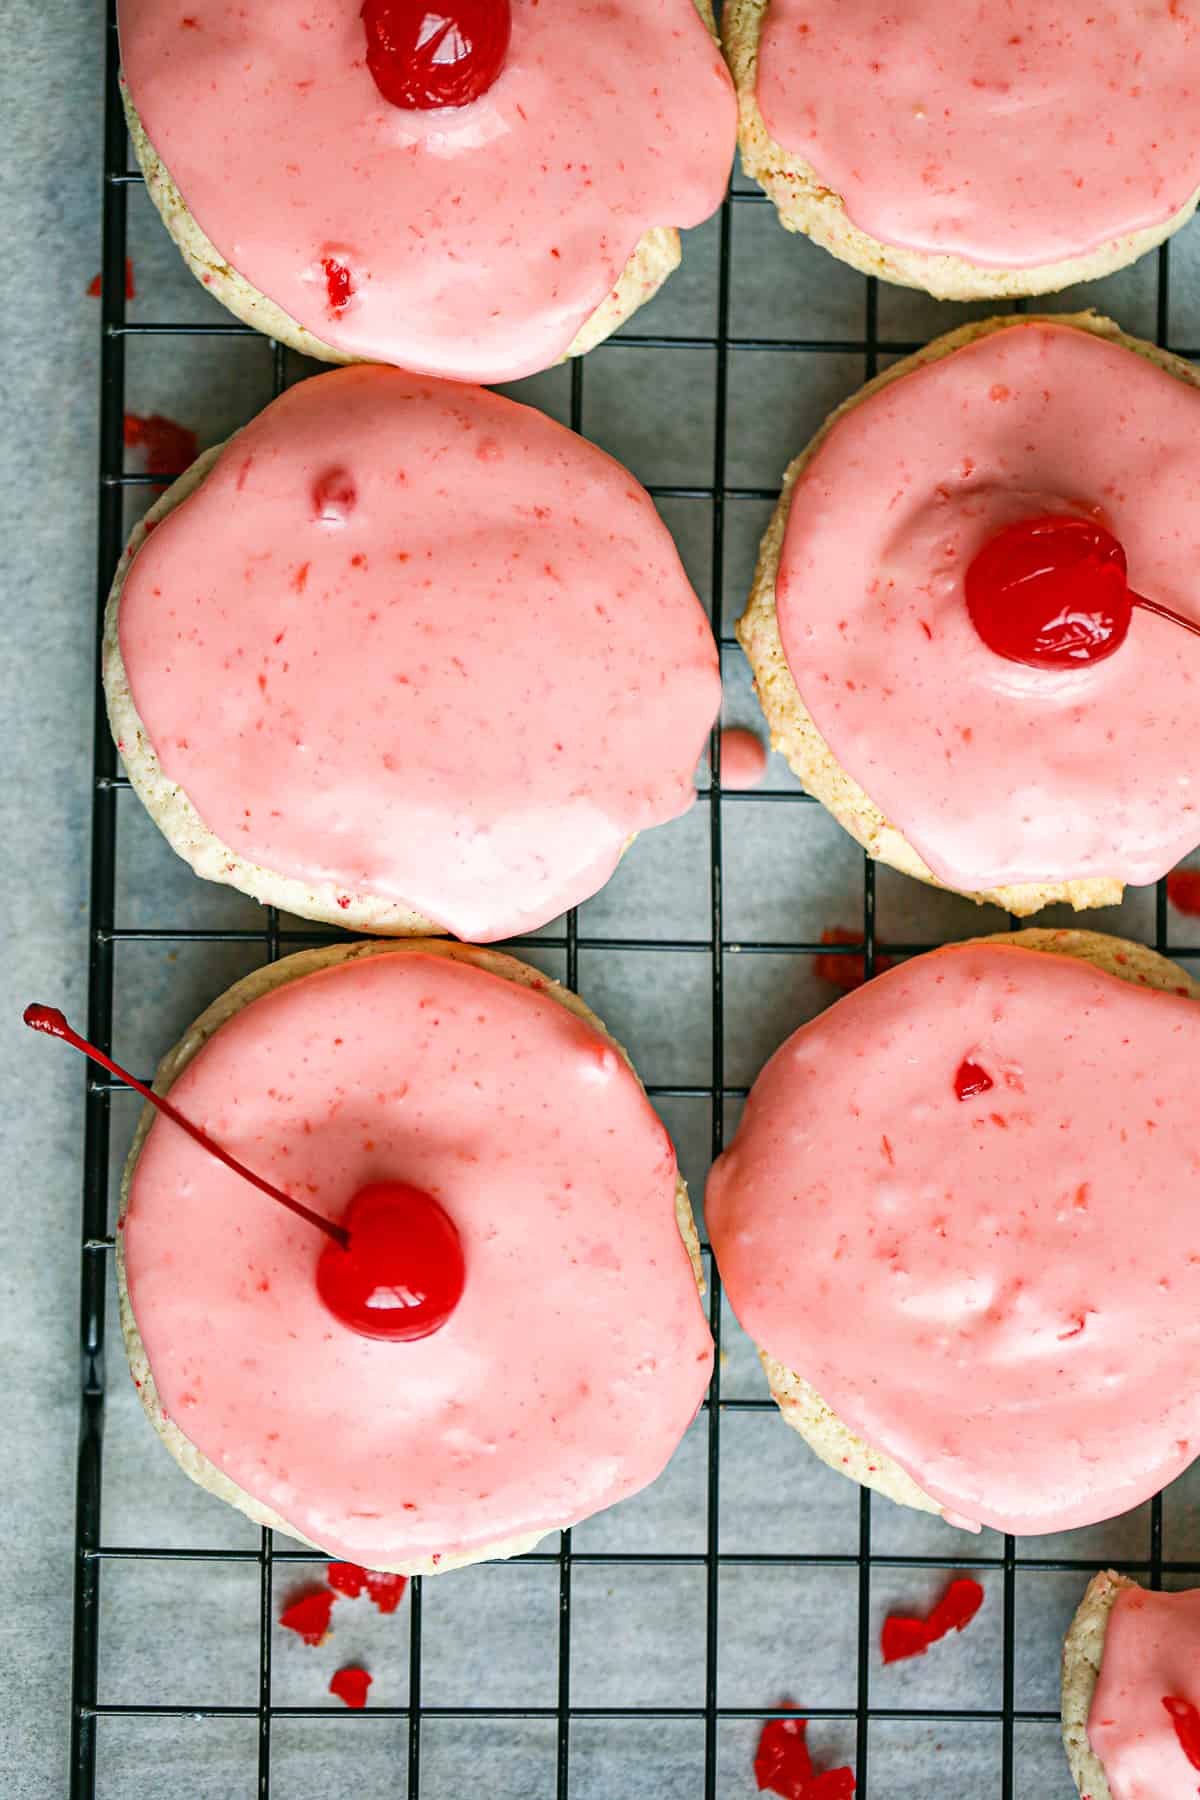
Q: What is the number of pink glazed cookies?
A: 7